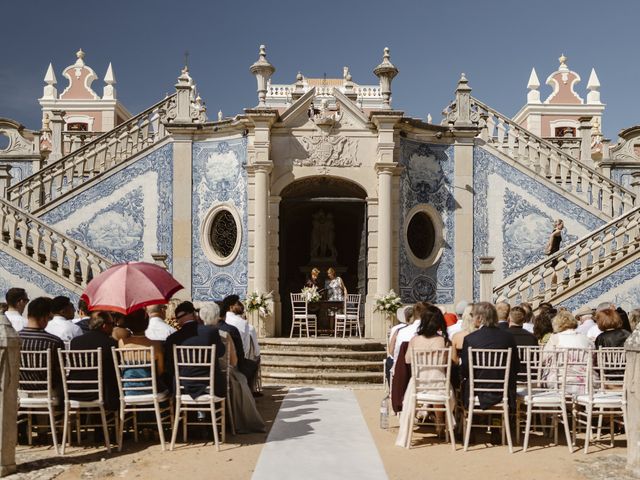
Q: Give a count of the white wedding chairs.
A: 13